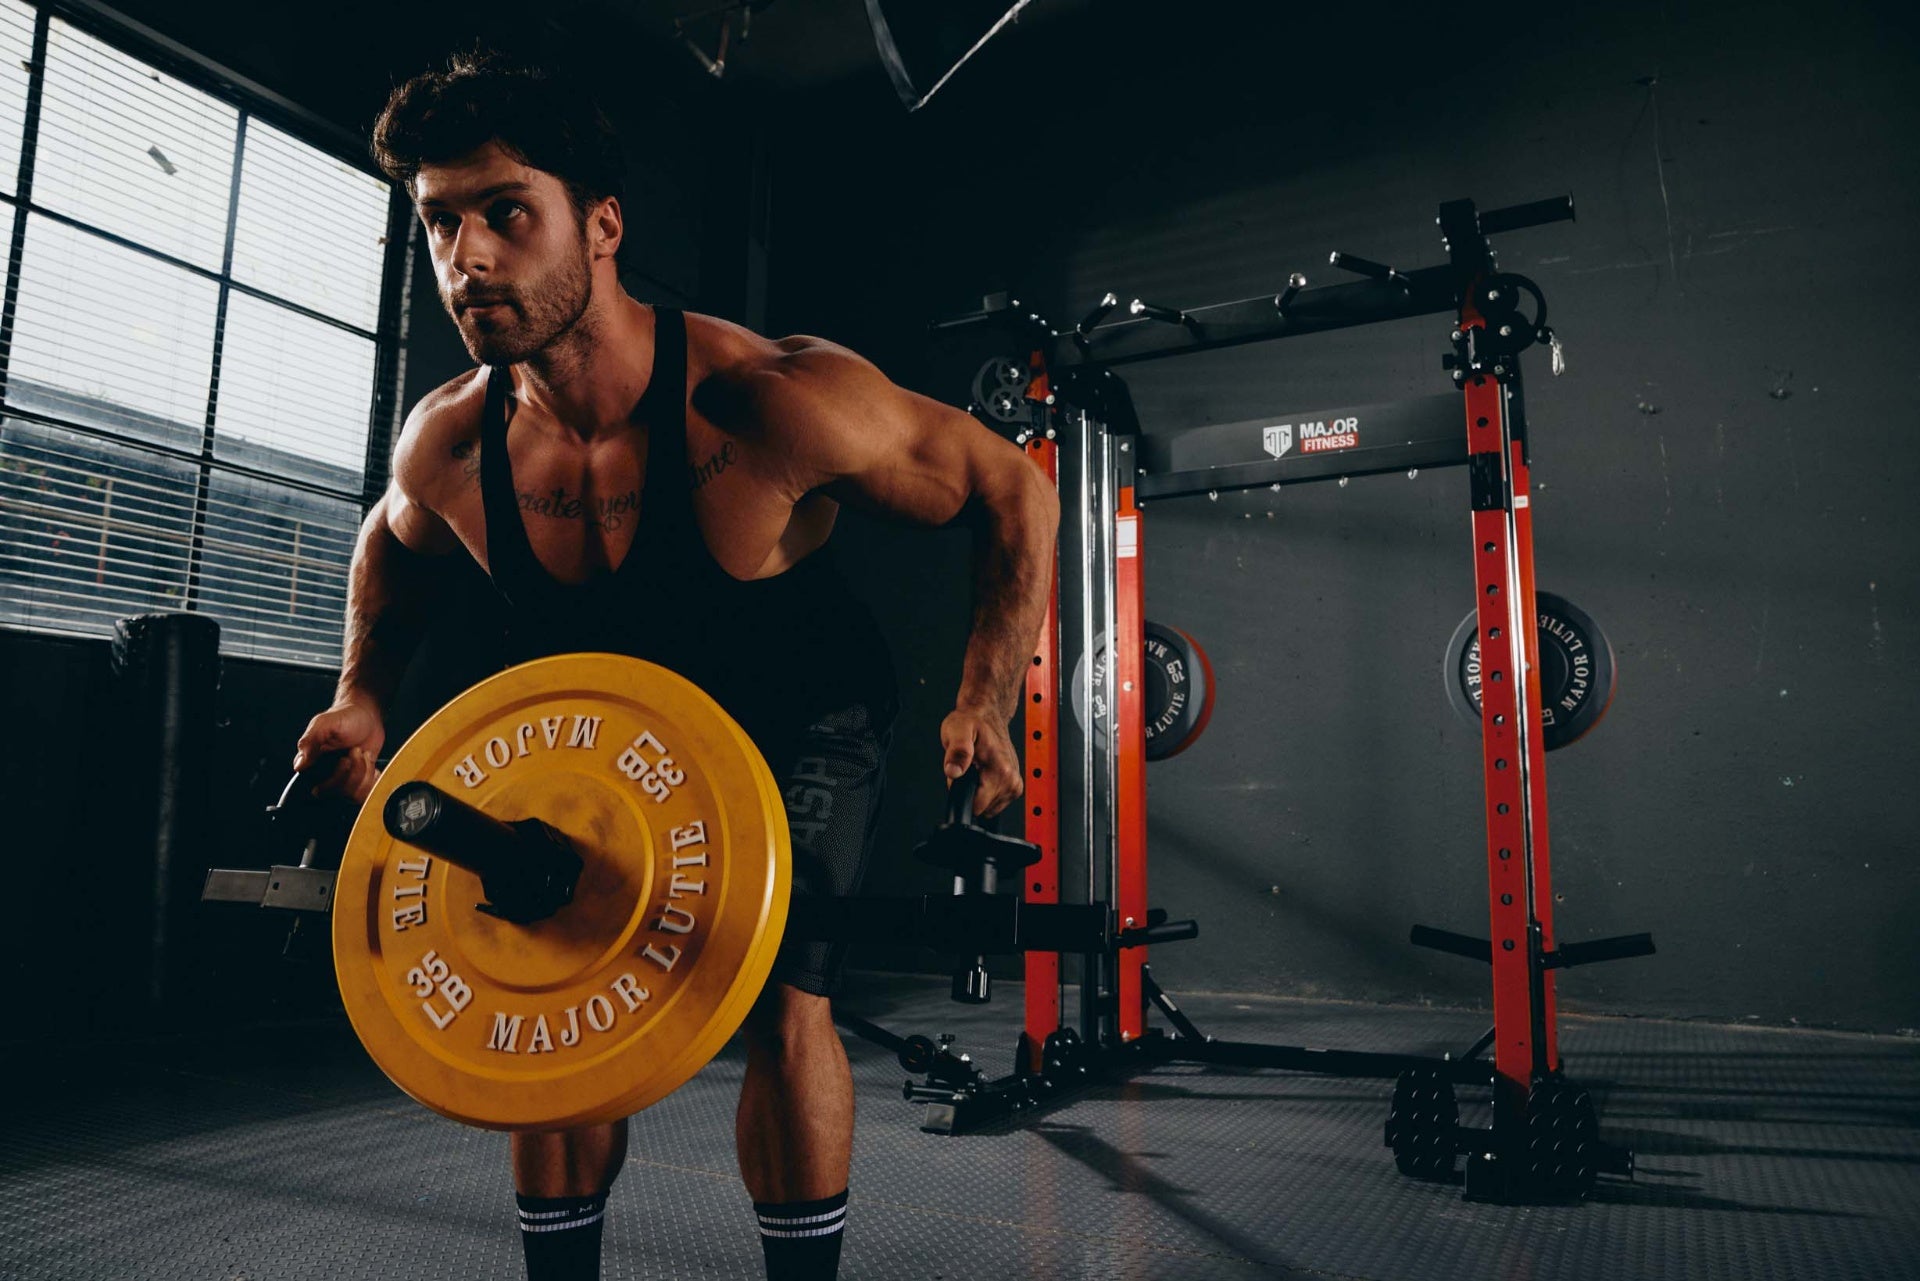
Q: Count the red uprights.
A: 4